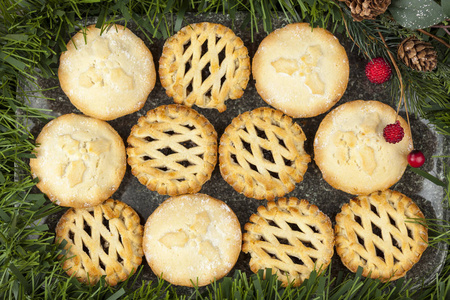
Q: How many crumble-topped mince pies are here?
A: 0